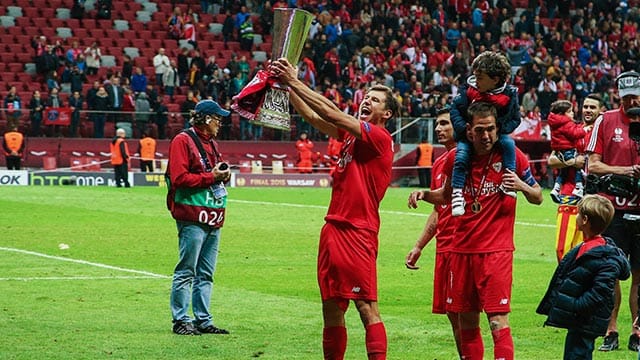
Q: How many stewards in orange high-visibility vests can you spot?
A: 4